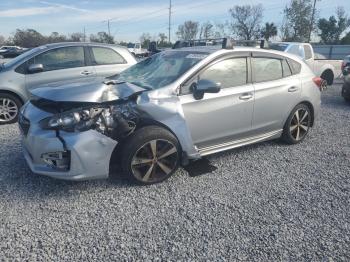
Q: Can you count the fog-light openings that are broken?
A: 1